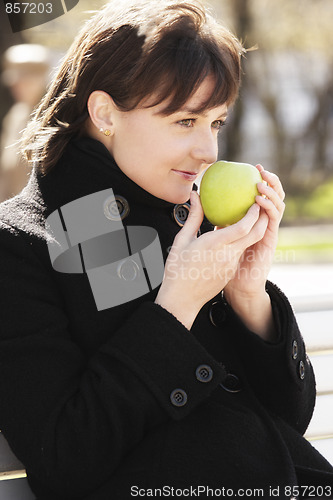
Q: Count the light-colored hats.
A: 1